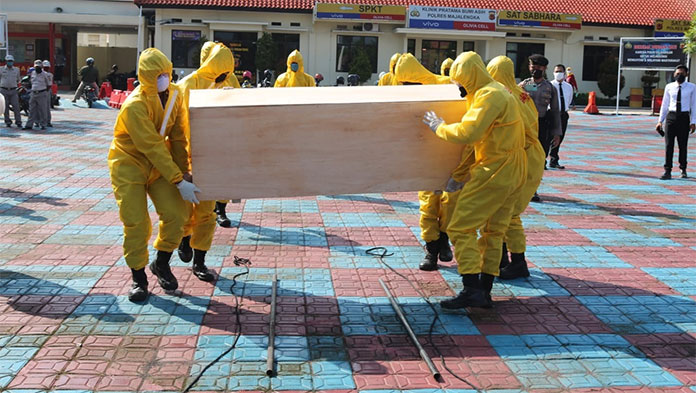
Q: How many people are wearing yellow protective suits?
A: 9